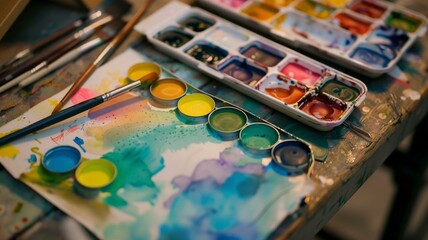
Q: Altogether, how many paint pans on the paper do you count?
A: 8